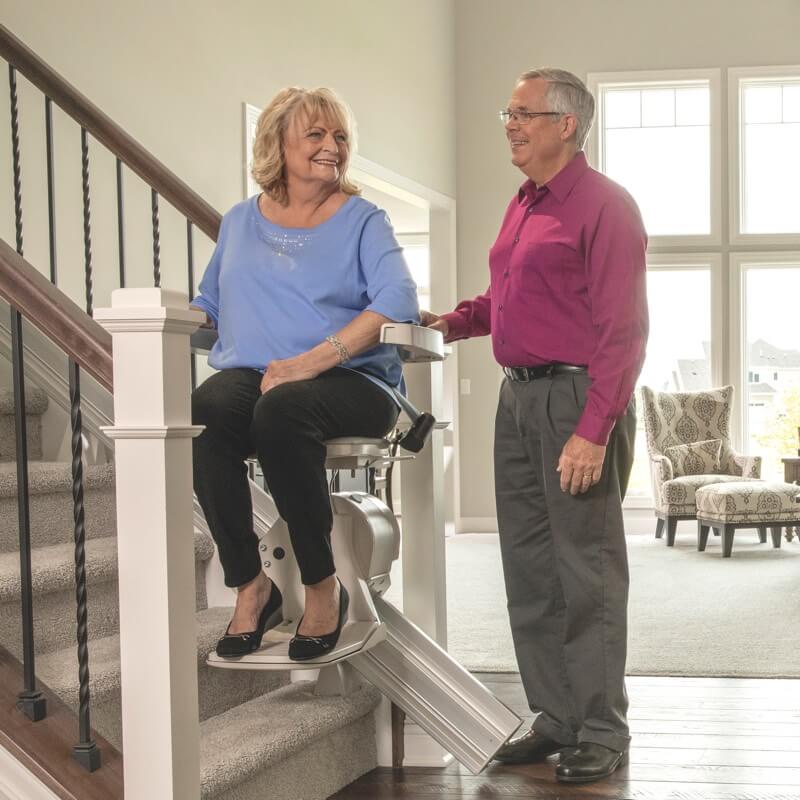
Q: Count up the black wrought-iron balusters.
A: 8